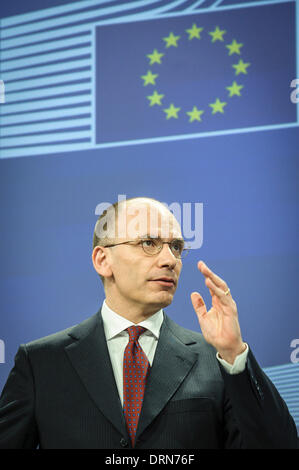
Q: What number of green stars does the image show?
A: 12